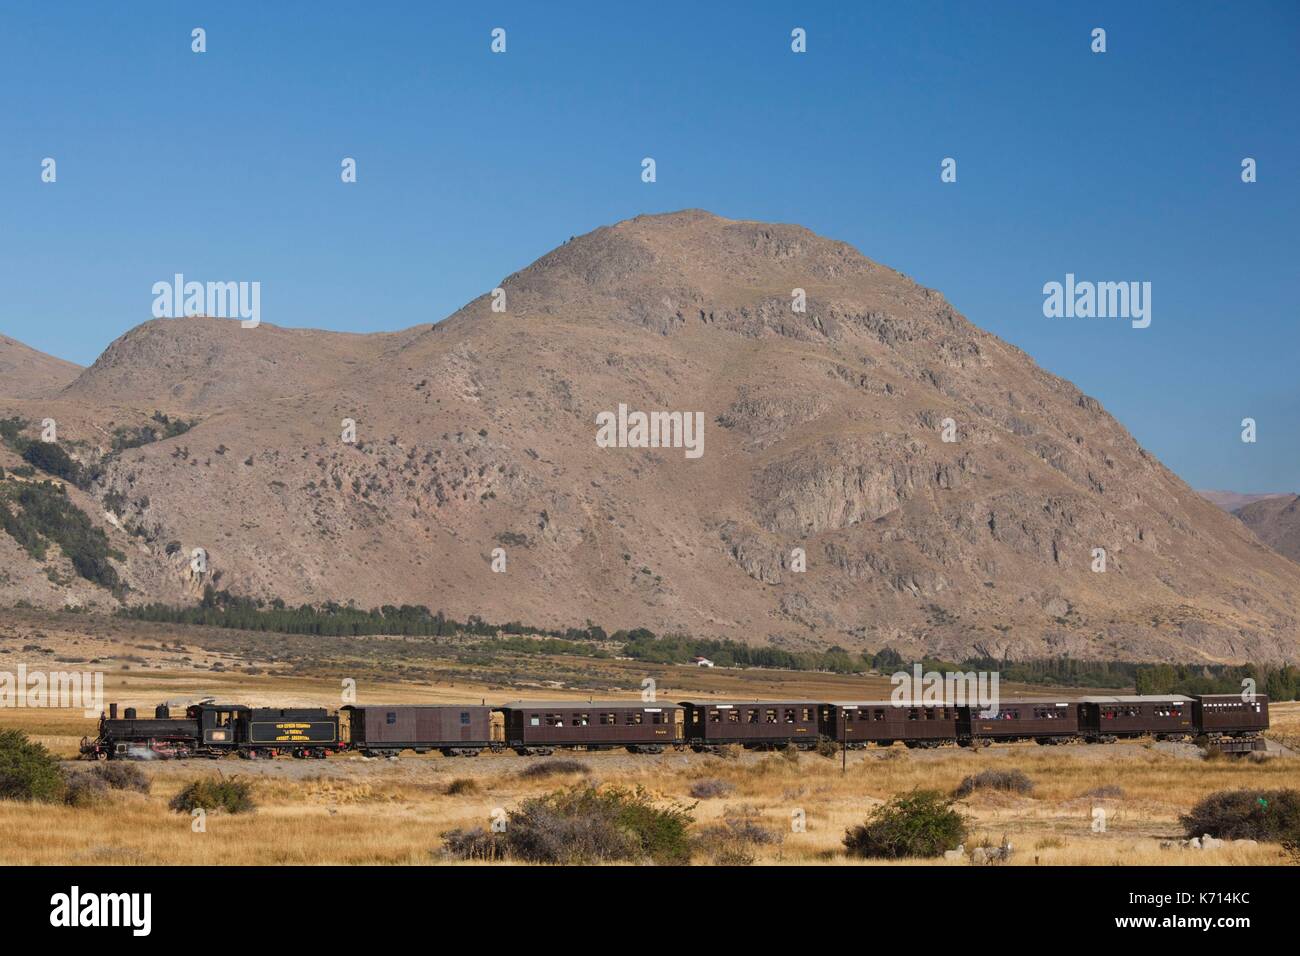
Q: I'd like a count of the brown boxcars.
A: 7